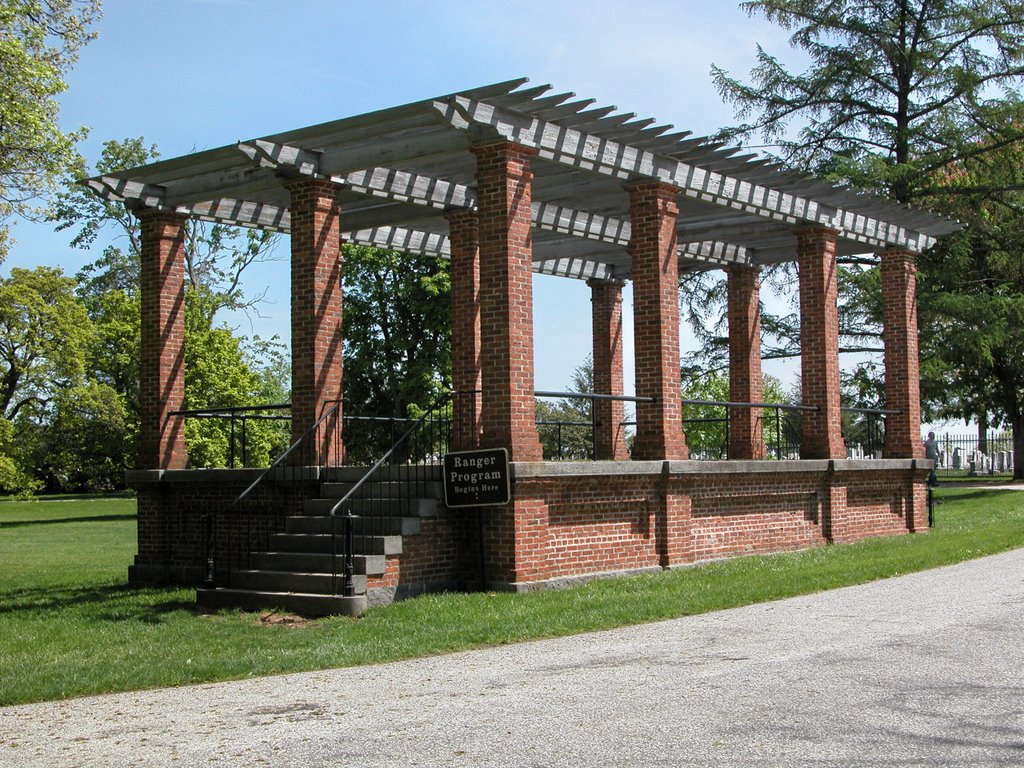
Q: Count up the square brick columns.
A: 9